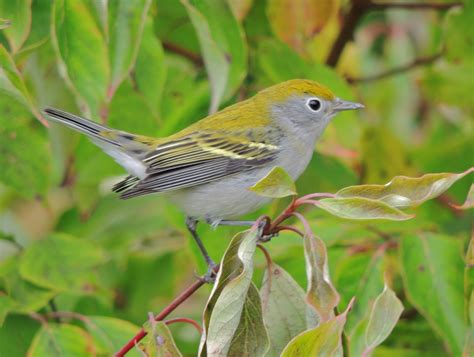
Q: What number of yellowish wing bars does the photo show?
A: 2